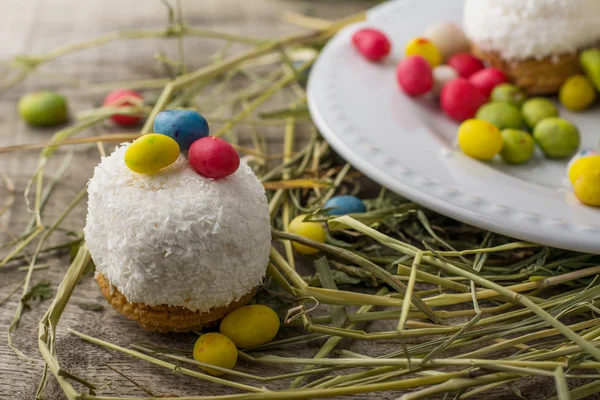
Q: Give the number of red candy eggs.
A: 7